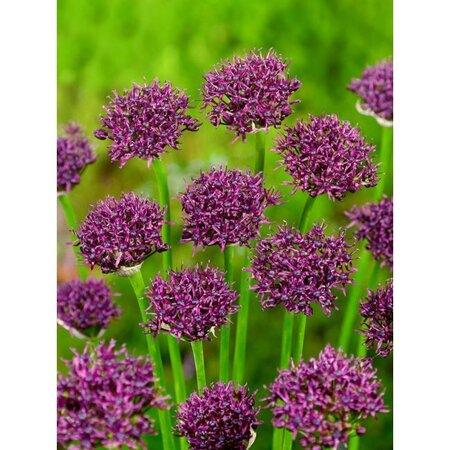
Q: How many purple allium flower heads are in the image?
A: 15